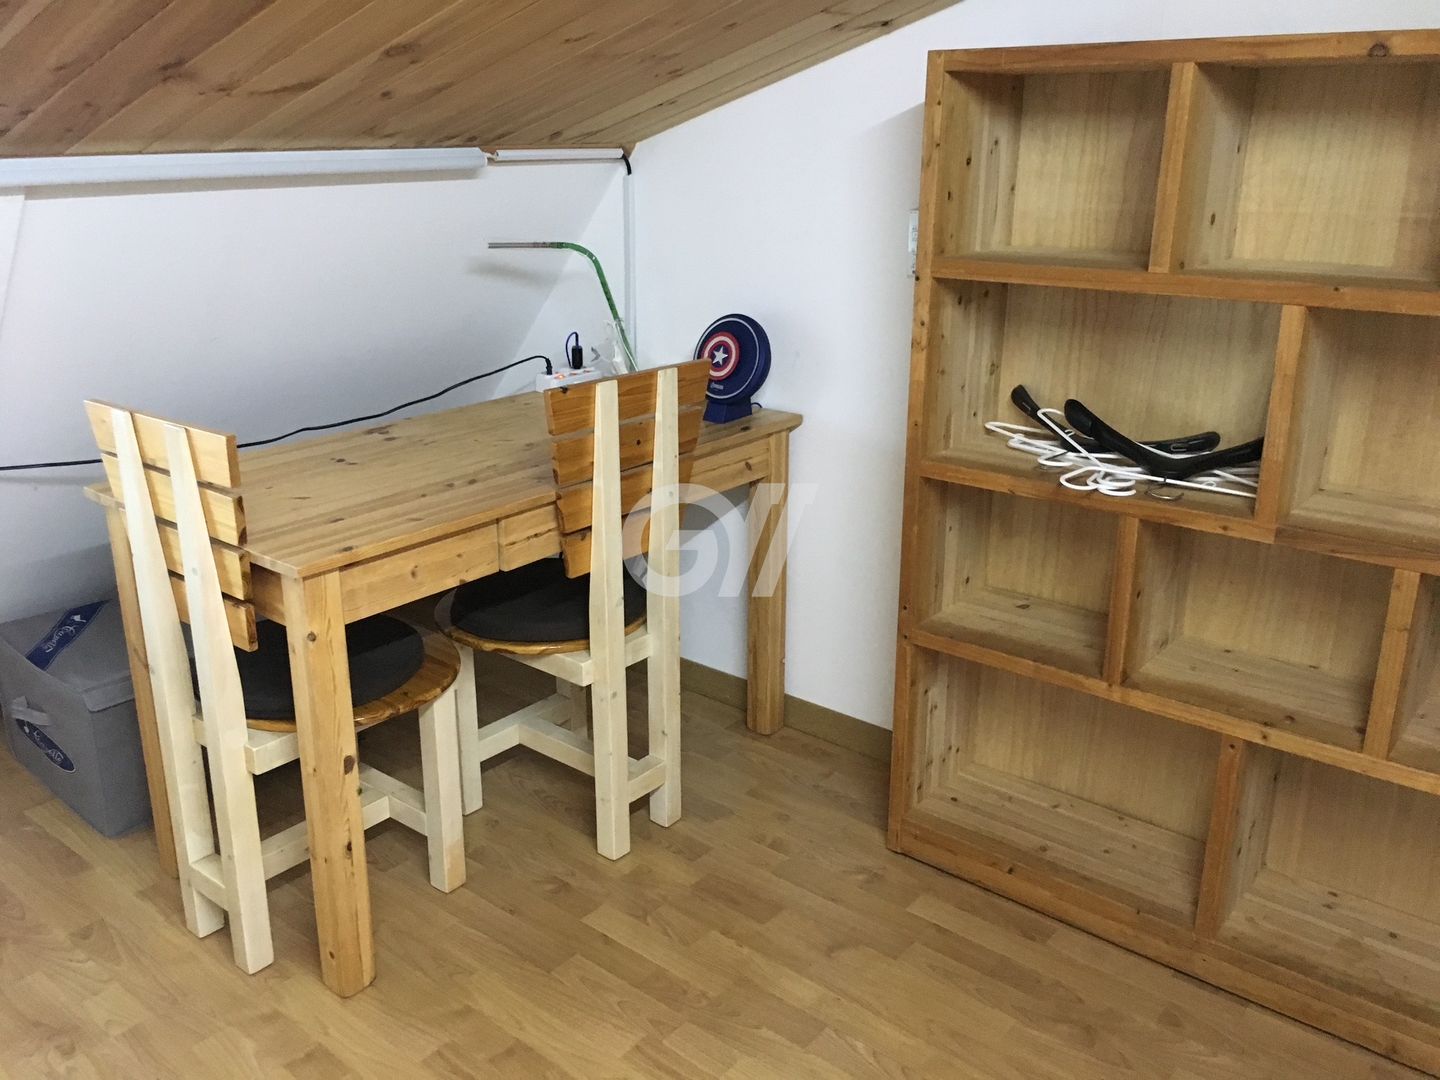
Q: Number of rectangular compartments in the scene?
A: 9